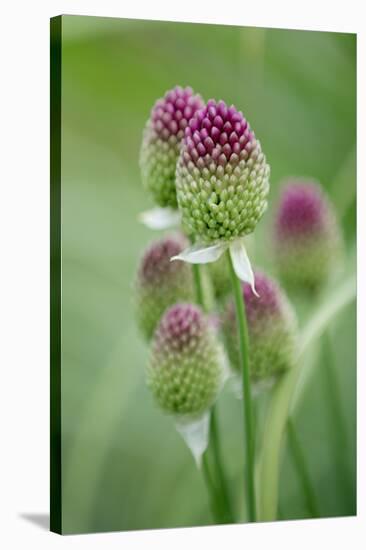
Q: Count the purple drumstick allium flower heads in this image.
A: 6